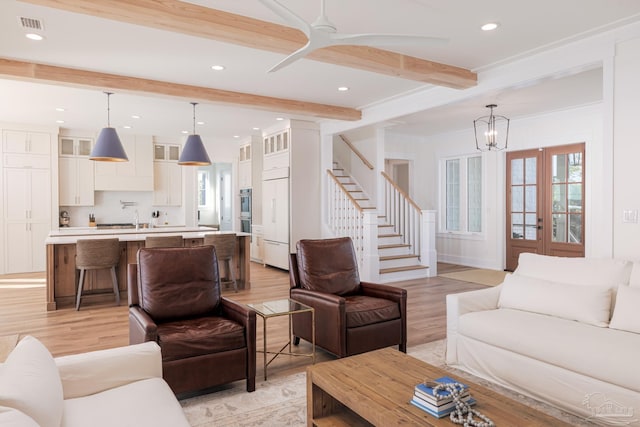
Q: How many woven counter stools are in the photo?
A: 3